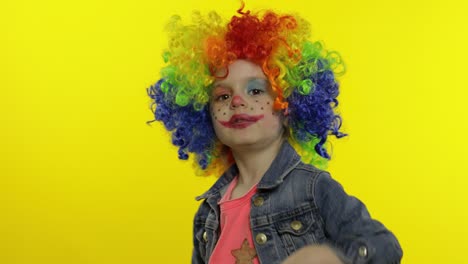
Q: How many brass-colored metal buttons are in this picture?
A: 5